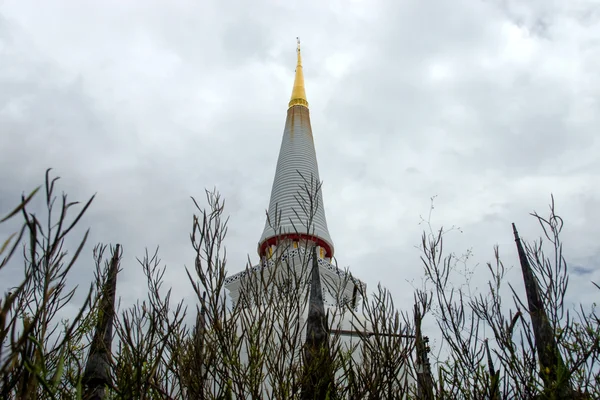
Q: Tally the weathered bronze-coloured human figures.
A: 0